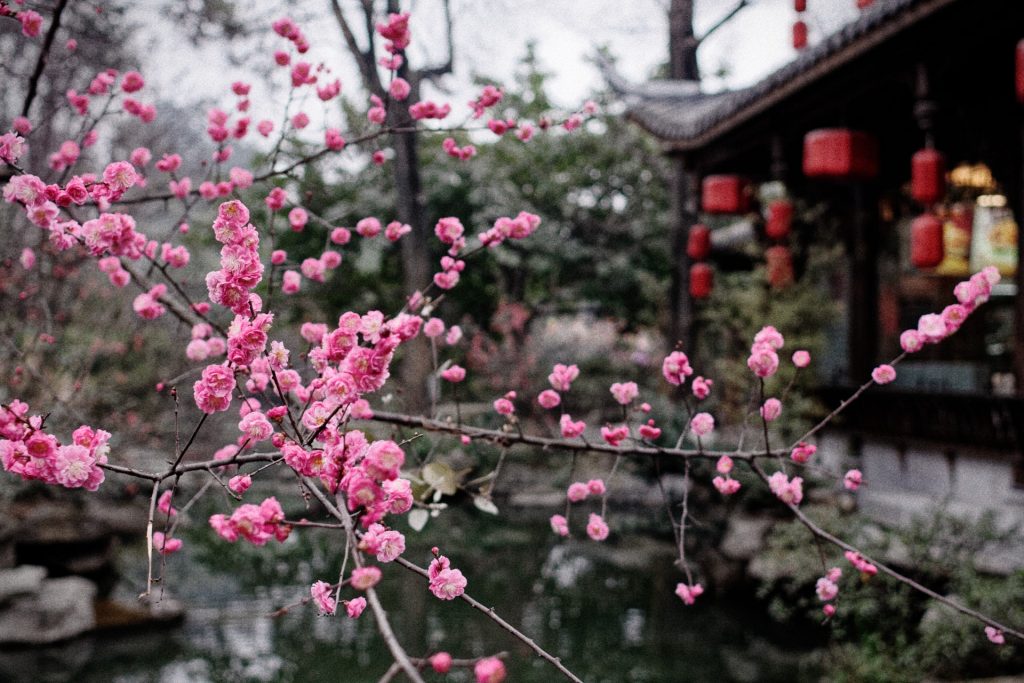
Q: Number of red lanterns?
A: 12